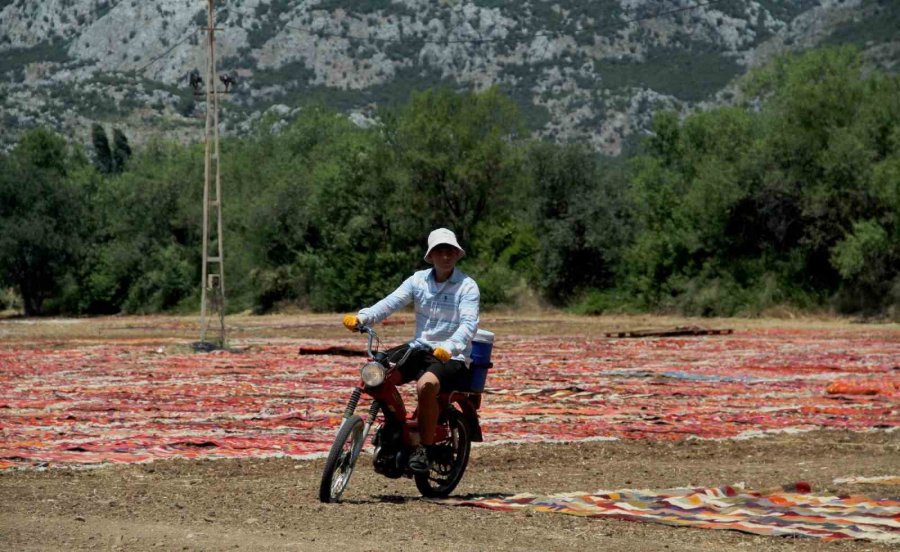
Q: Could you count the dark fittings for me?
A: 2